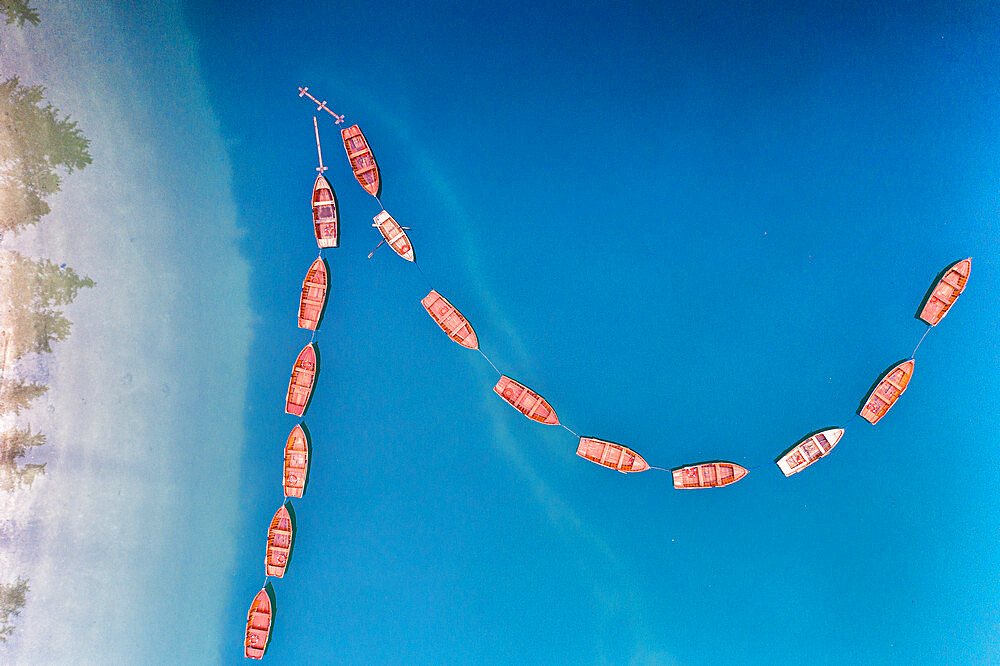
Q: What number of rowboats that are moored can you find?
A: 15